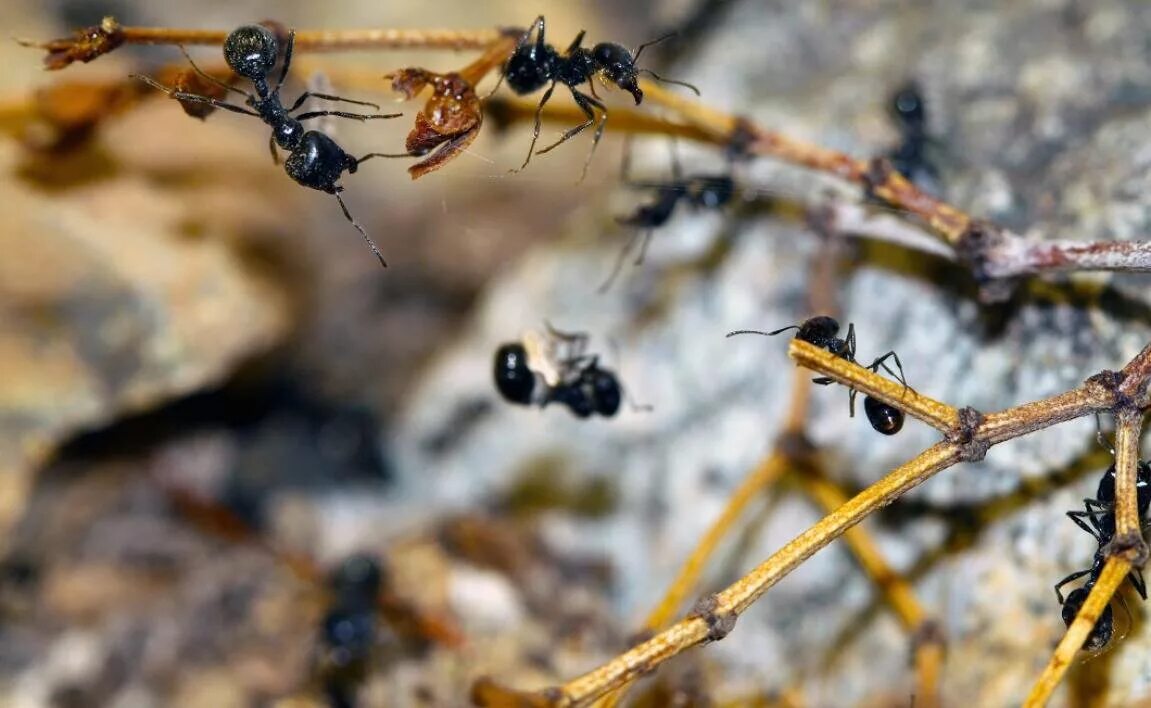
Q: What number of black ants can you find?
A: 8